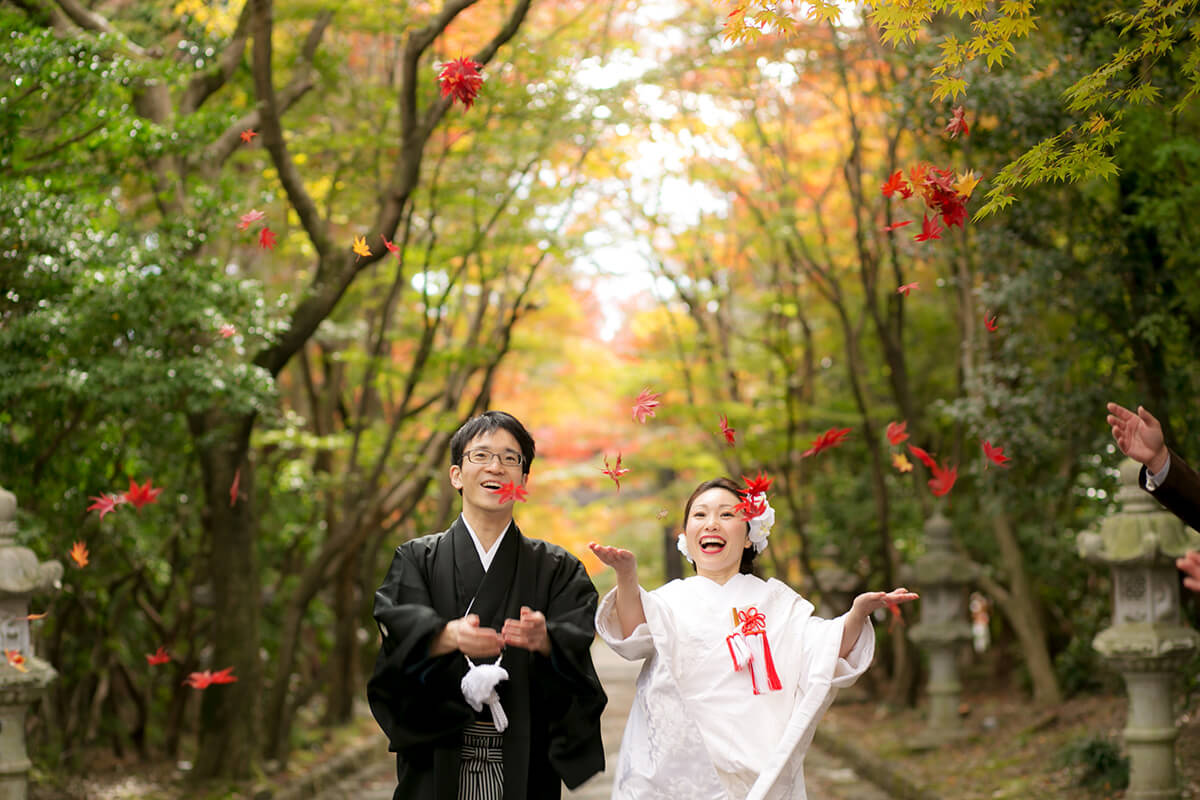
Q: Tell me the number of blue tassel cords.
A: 0